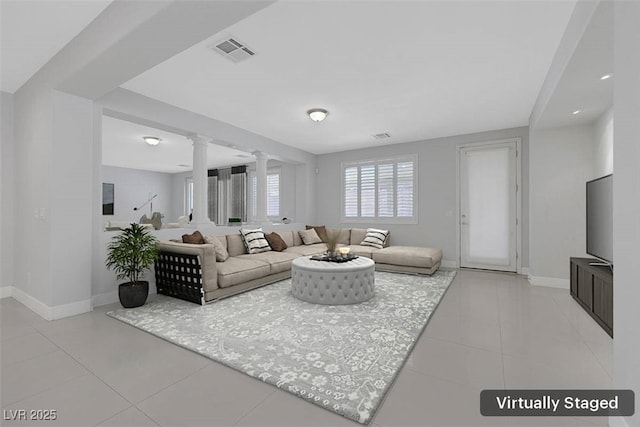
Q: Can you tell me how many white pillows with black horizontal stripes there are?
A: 2